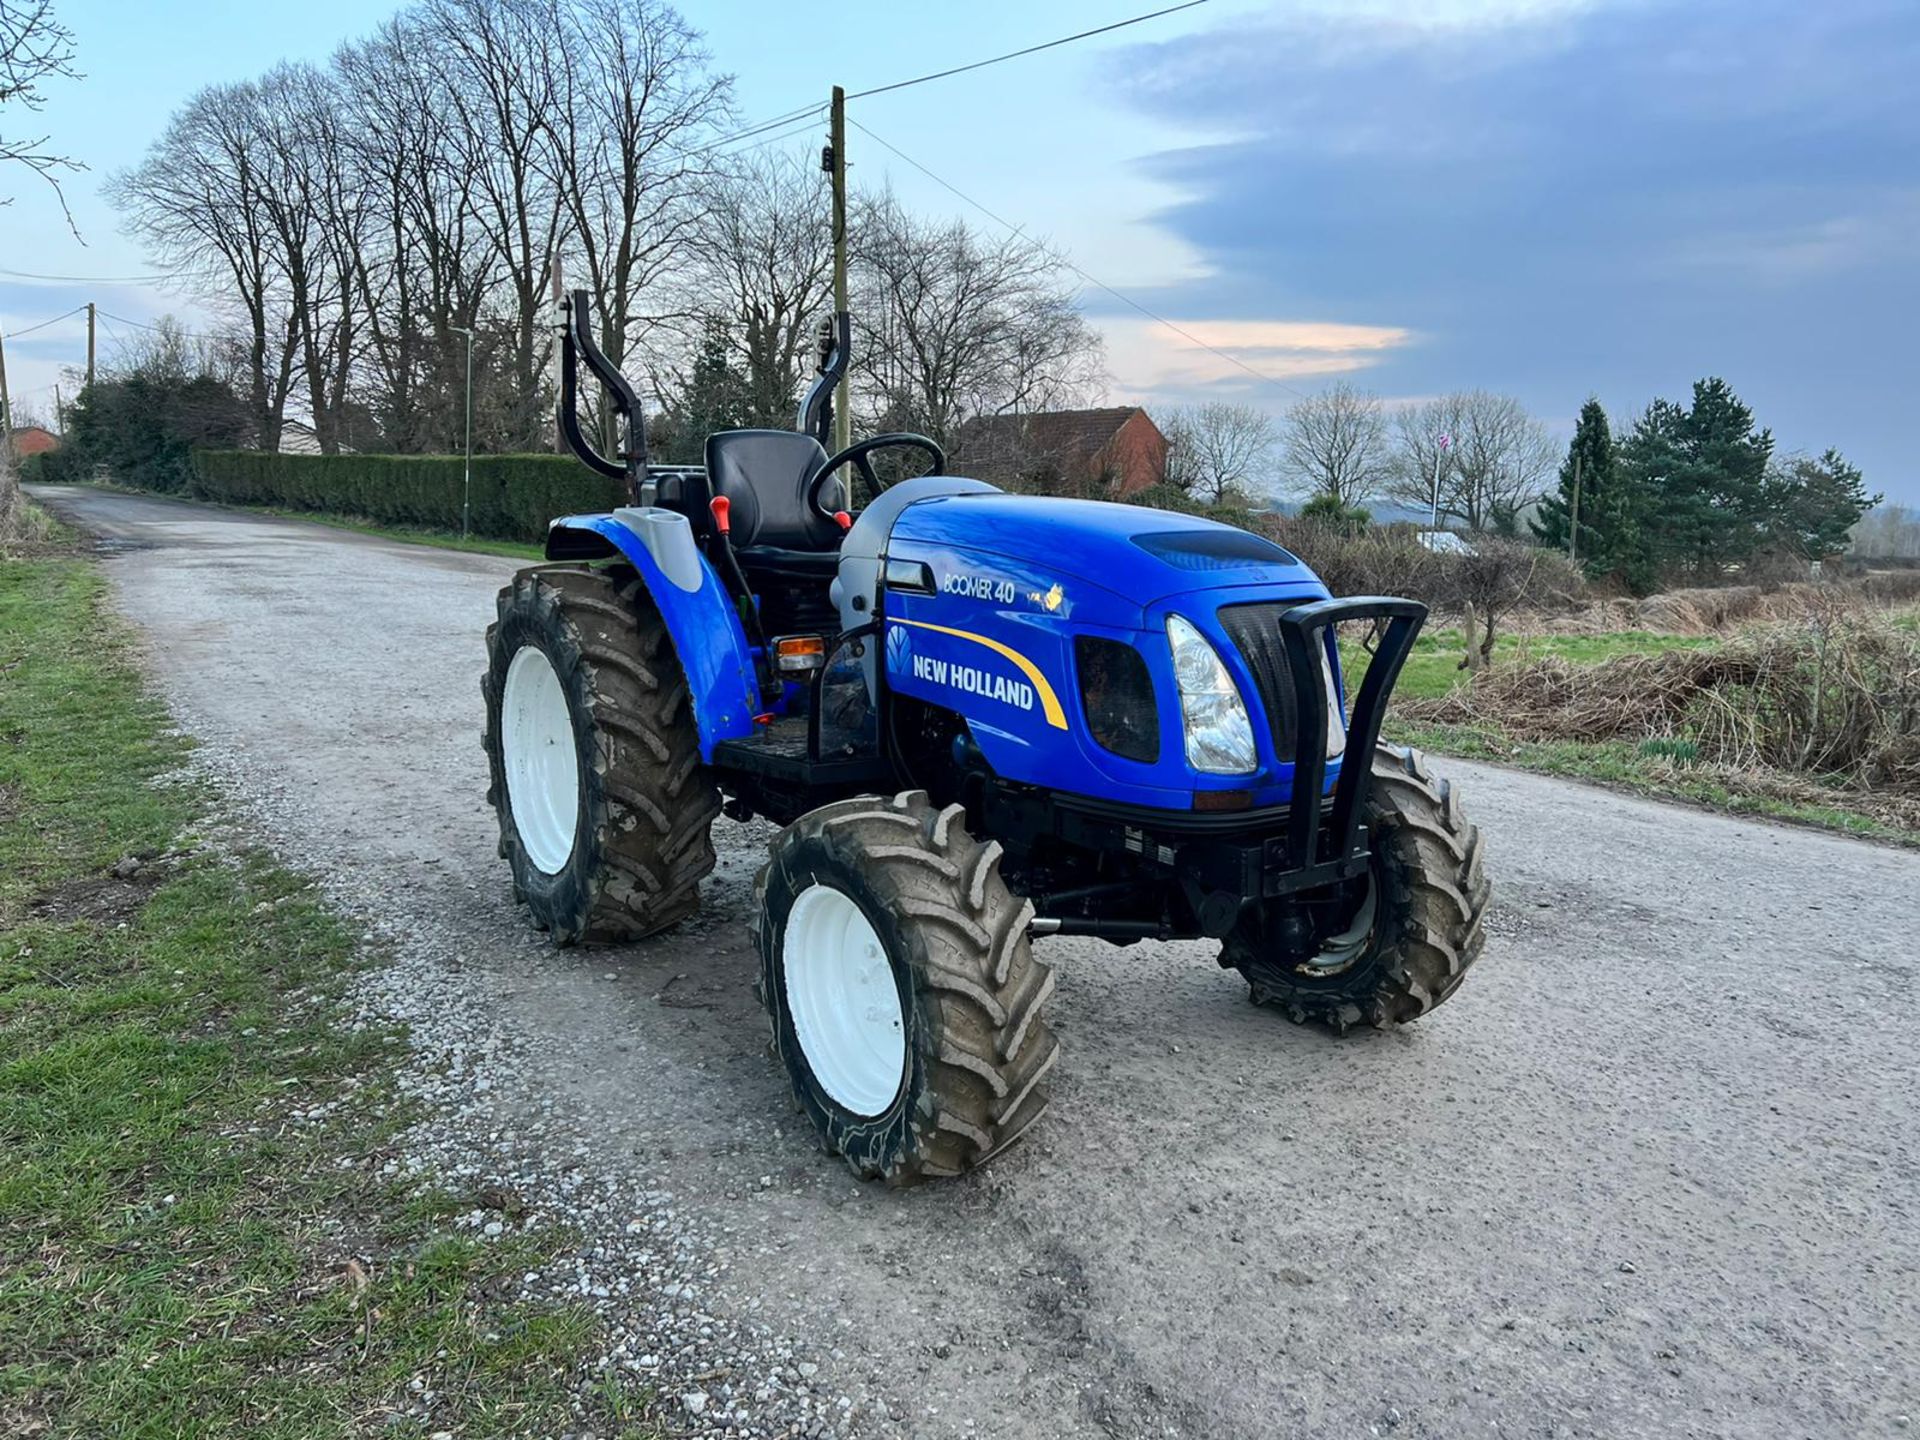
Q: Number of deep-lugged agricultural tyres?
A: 3